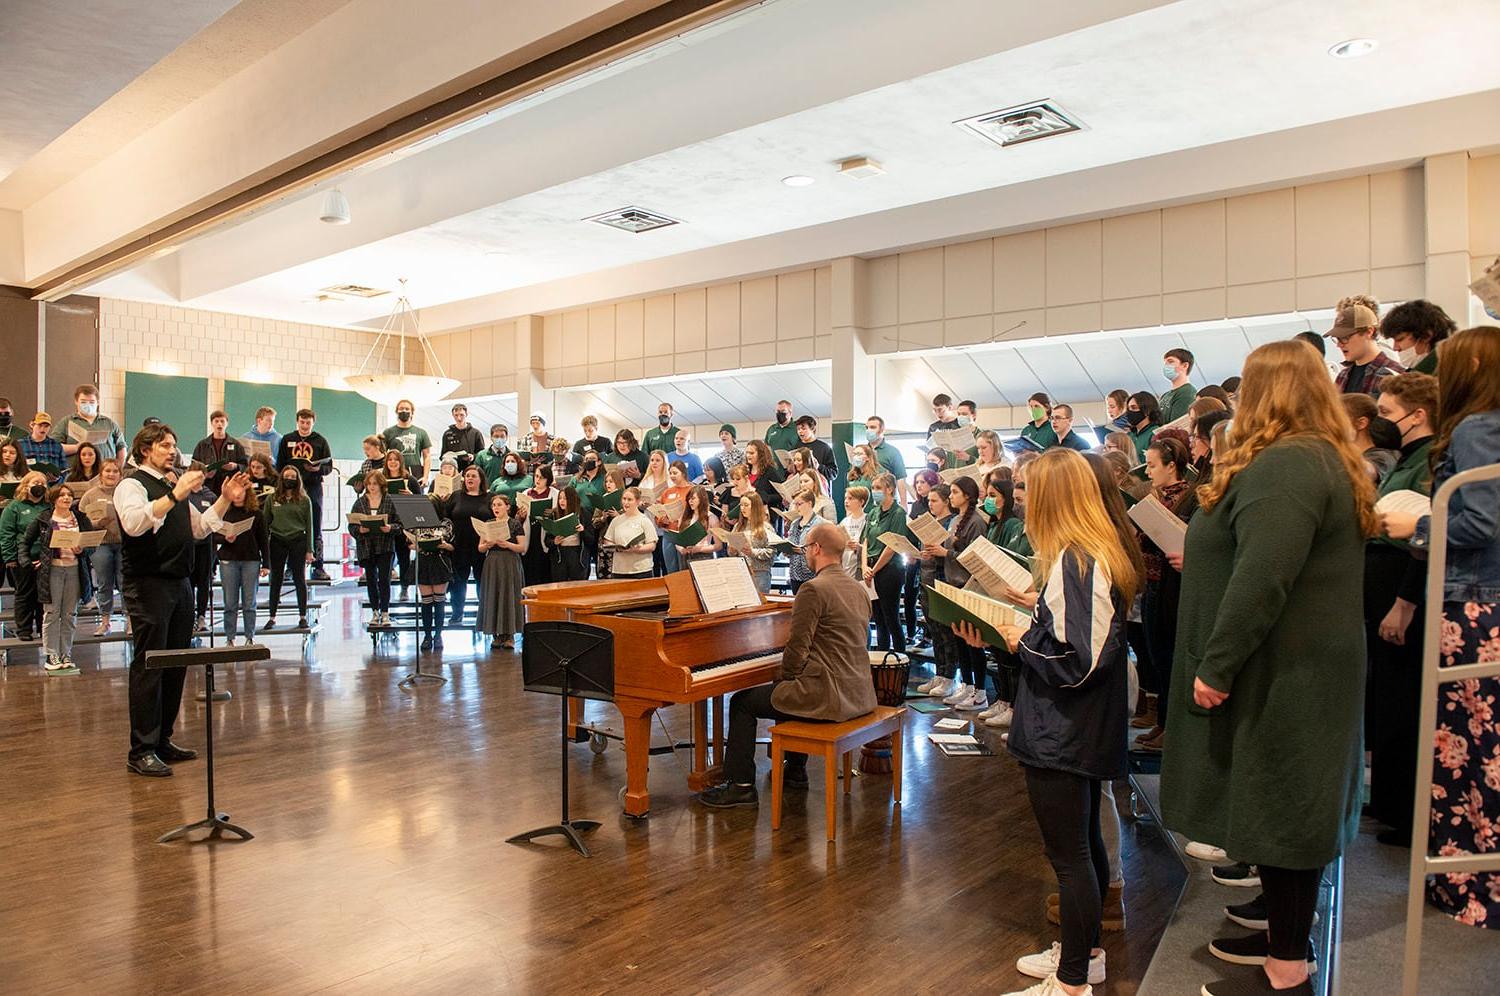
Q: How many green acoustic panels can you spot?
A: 3